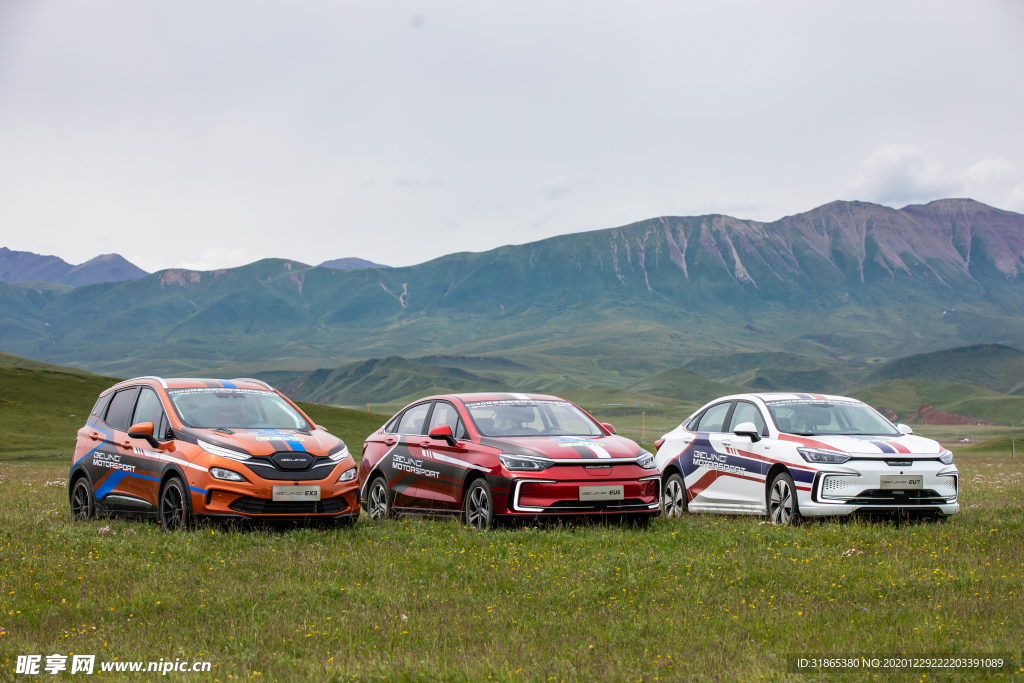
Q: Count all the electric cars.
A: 3